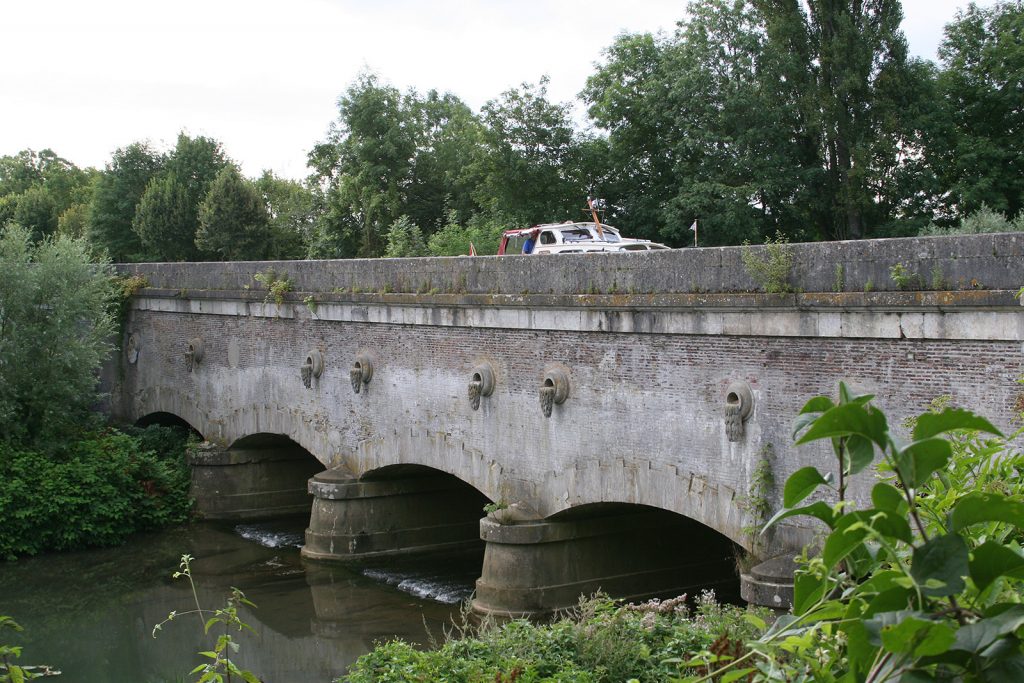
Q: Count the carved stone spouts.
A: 7